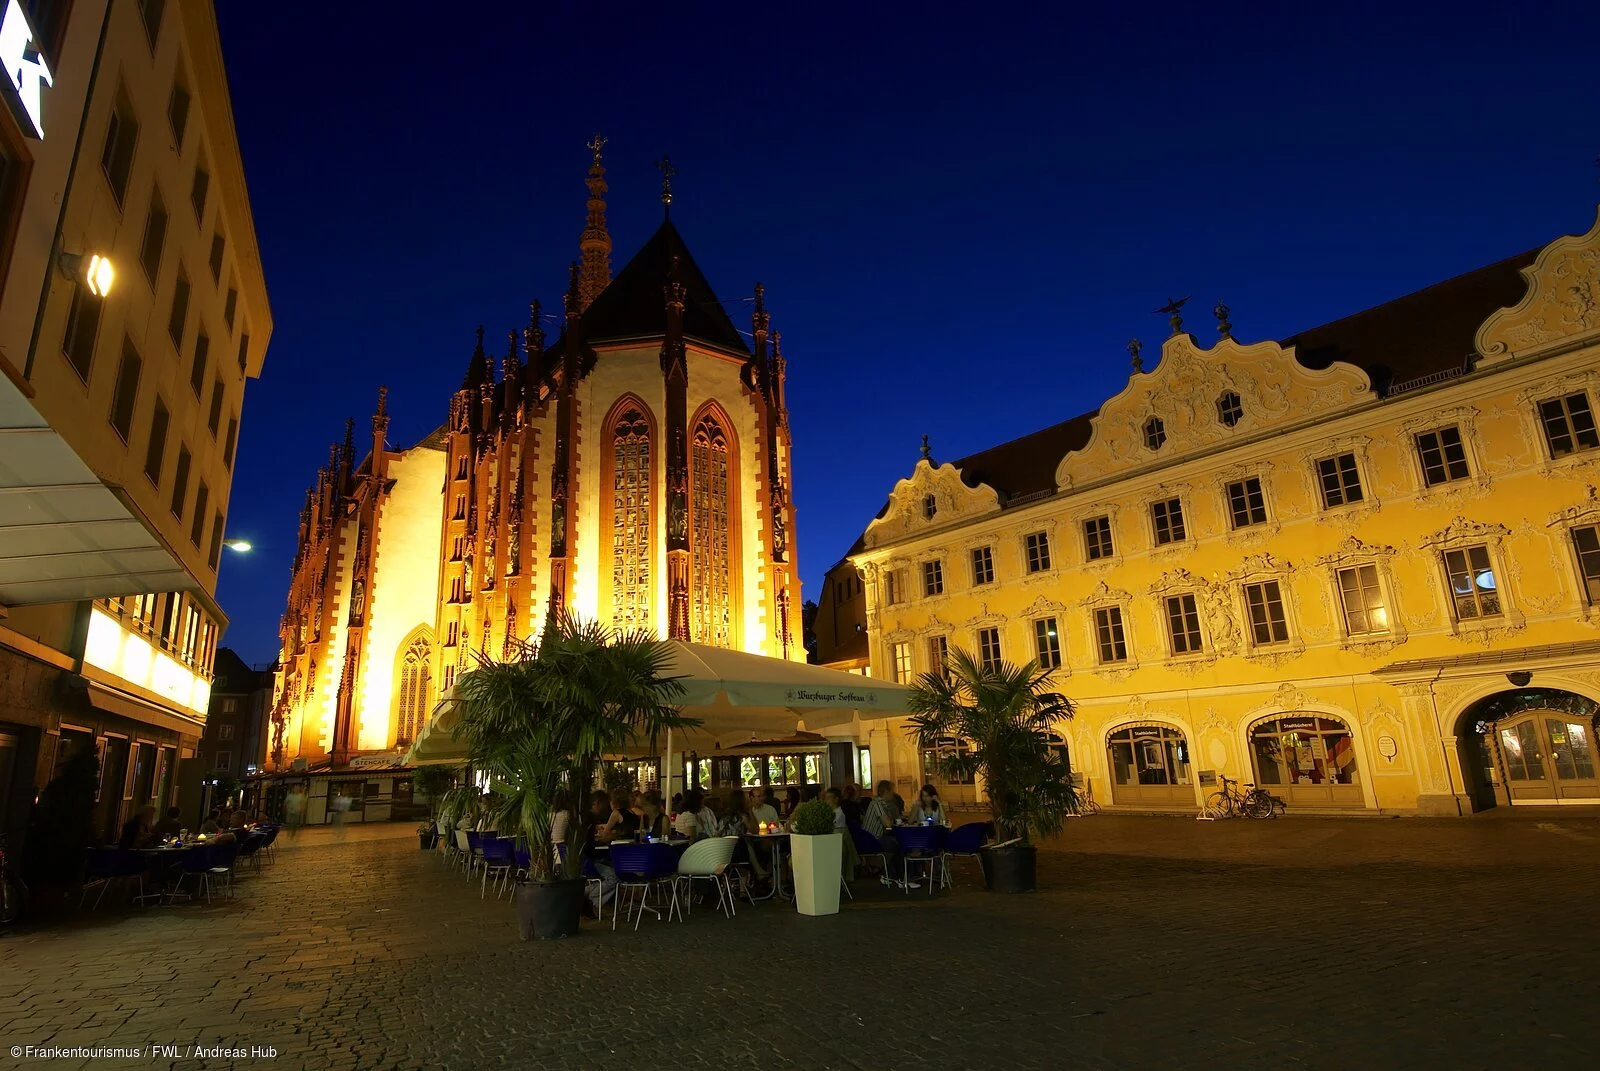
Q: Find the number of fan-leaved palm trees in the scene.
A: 2